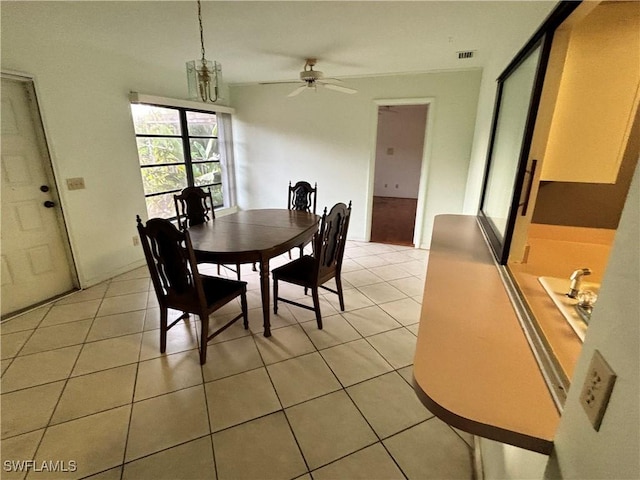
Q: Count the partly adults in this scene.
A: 0